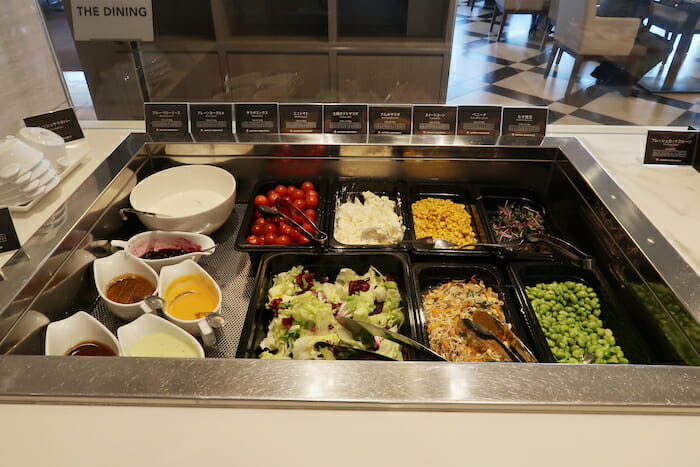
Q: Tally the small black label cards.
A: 12